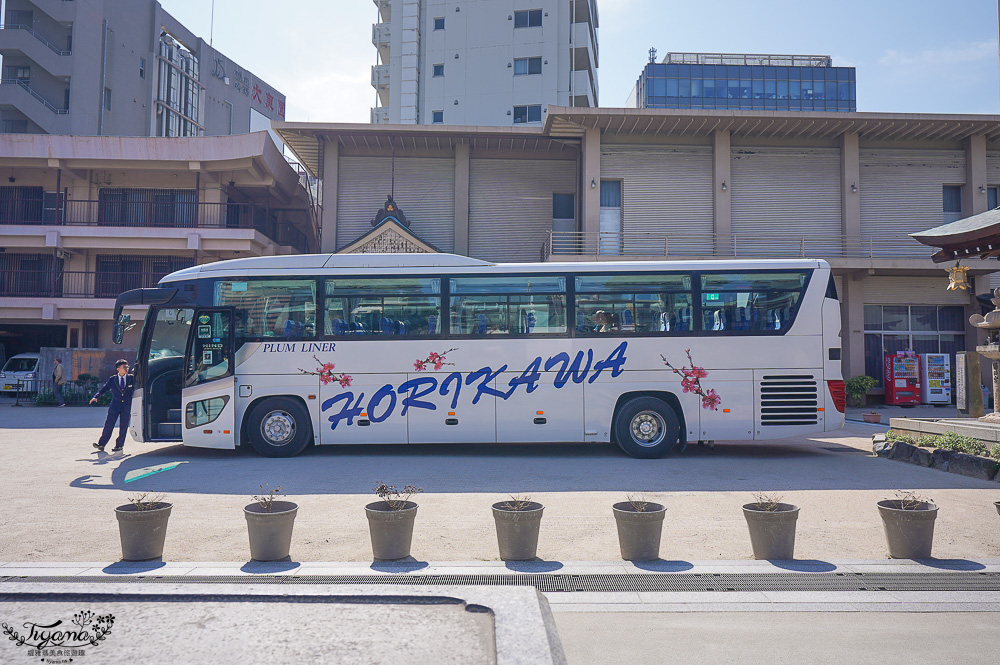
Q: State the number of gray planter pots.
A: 7